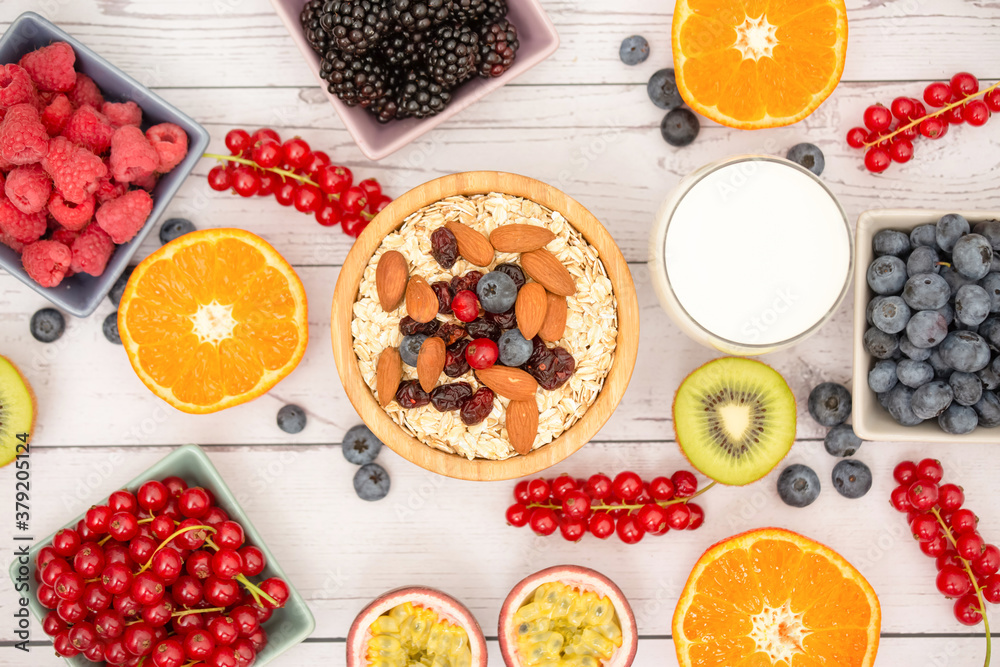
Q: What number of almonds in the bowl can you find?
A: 11